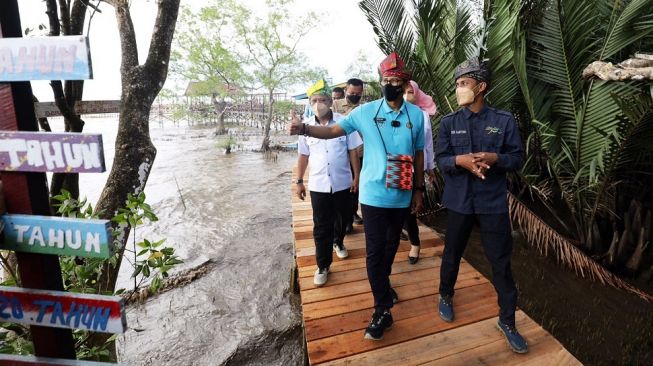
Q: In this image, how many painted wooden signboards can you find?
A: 5